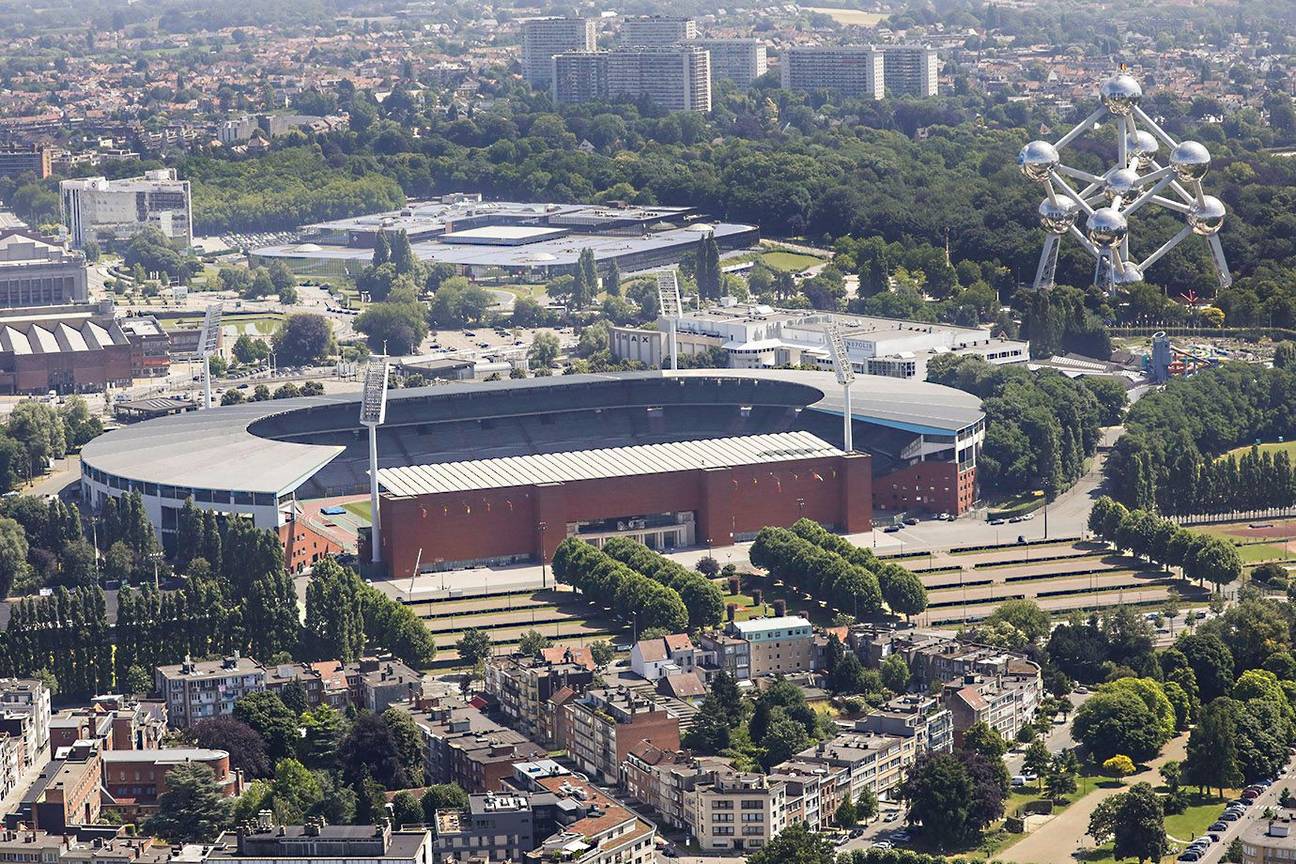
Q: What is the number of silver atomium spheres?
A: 9